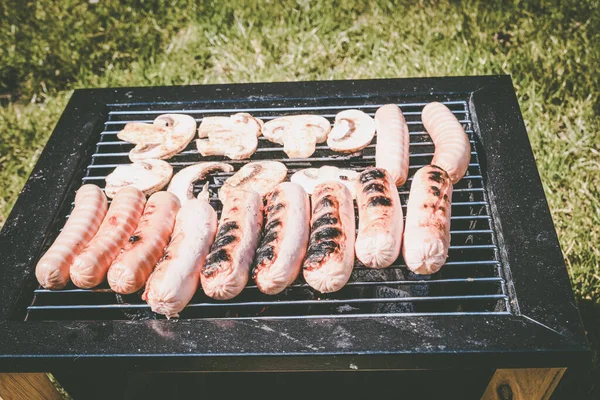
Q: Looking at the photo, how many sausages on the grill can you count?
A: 11